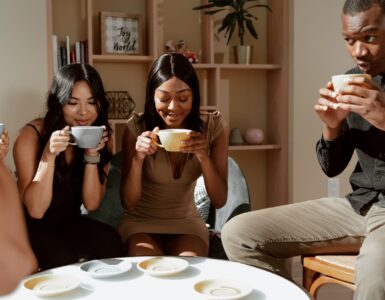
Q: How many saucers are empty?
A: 4